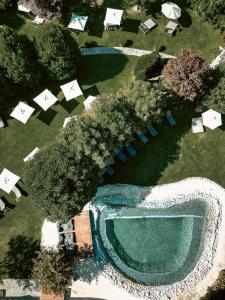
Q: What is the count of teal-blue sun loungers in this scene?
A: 6